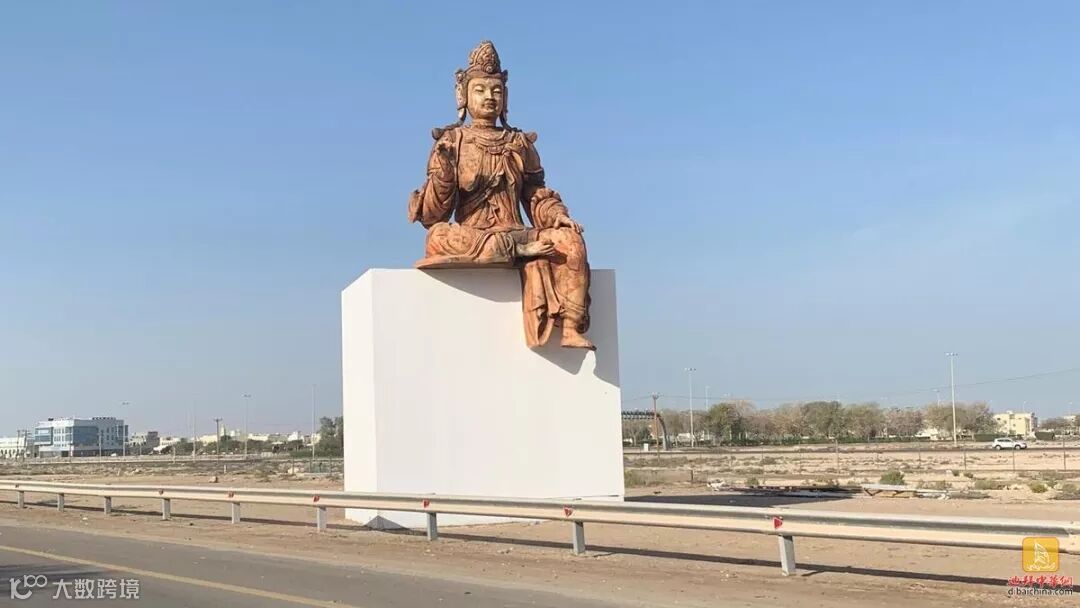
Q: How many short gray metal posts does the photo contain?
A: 9